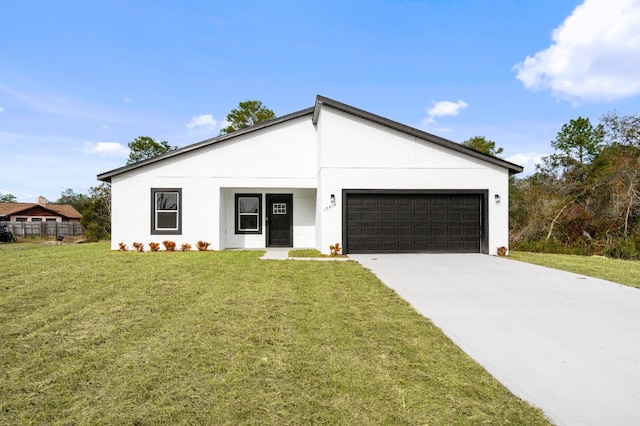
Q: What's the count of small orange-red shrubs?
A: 8